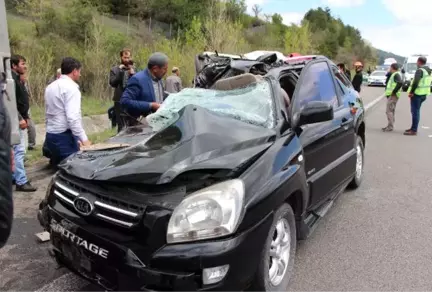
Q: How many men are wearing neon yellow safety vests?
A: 2